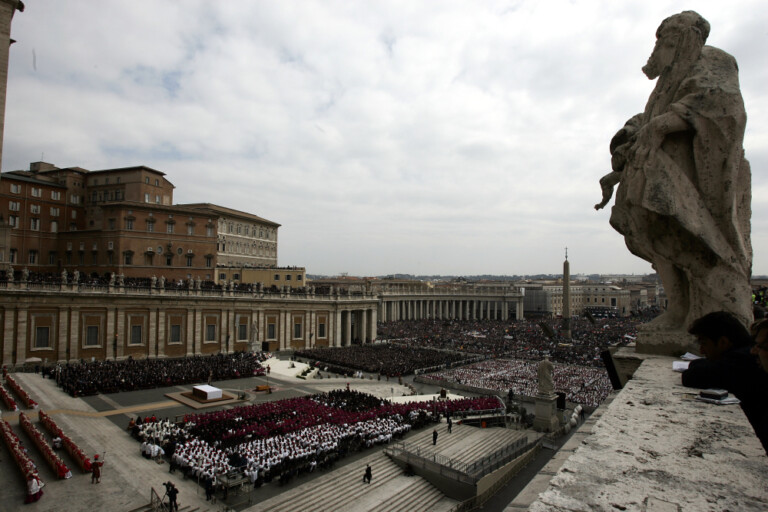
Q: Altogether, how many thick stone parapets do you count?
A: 1